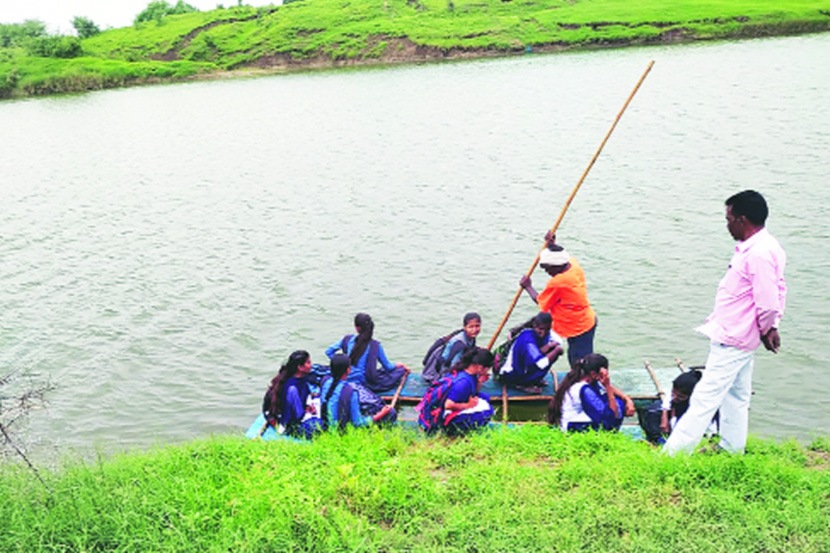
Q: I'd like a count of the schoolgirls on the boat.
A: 8